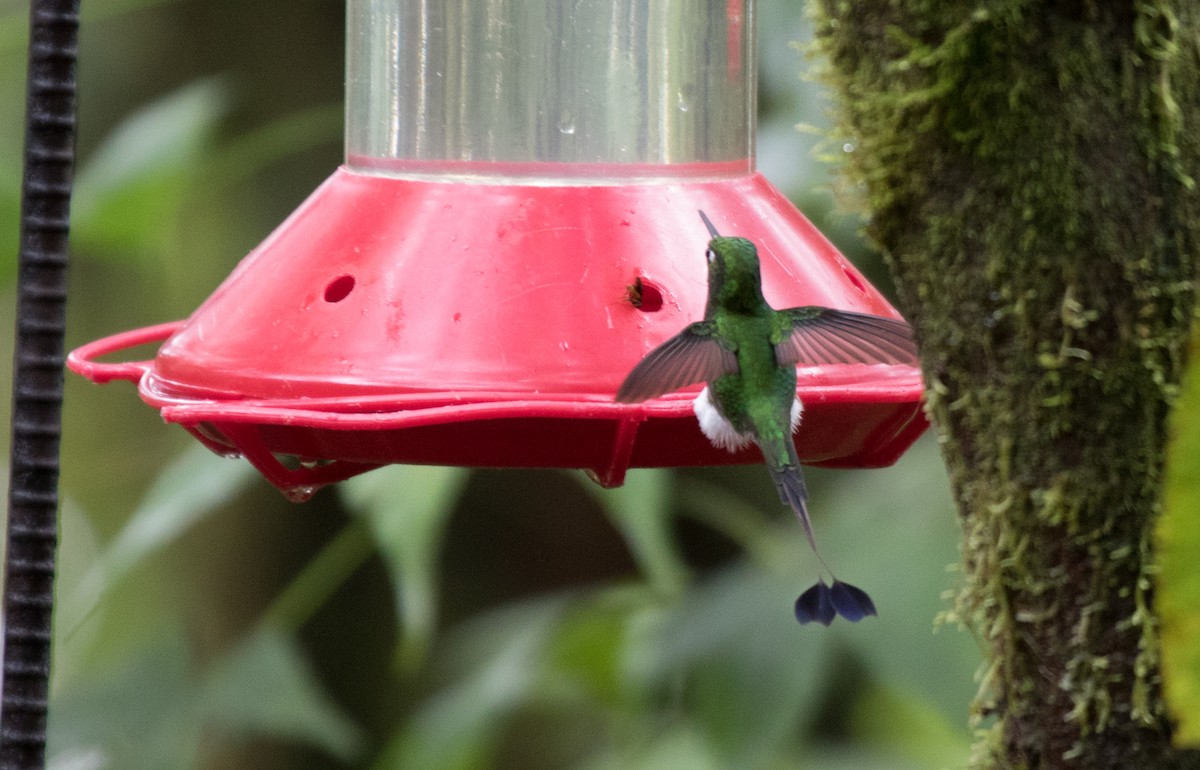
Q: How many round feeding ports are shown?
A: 3